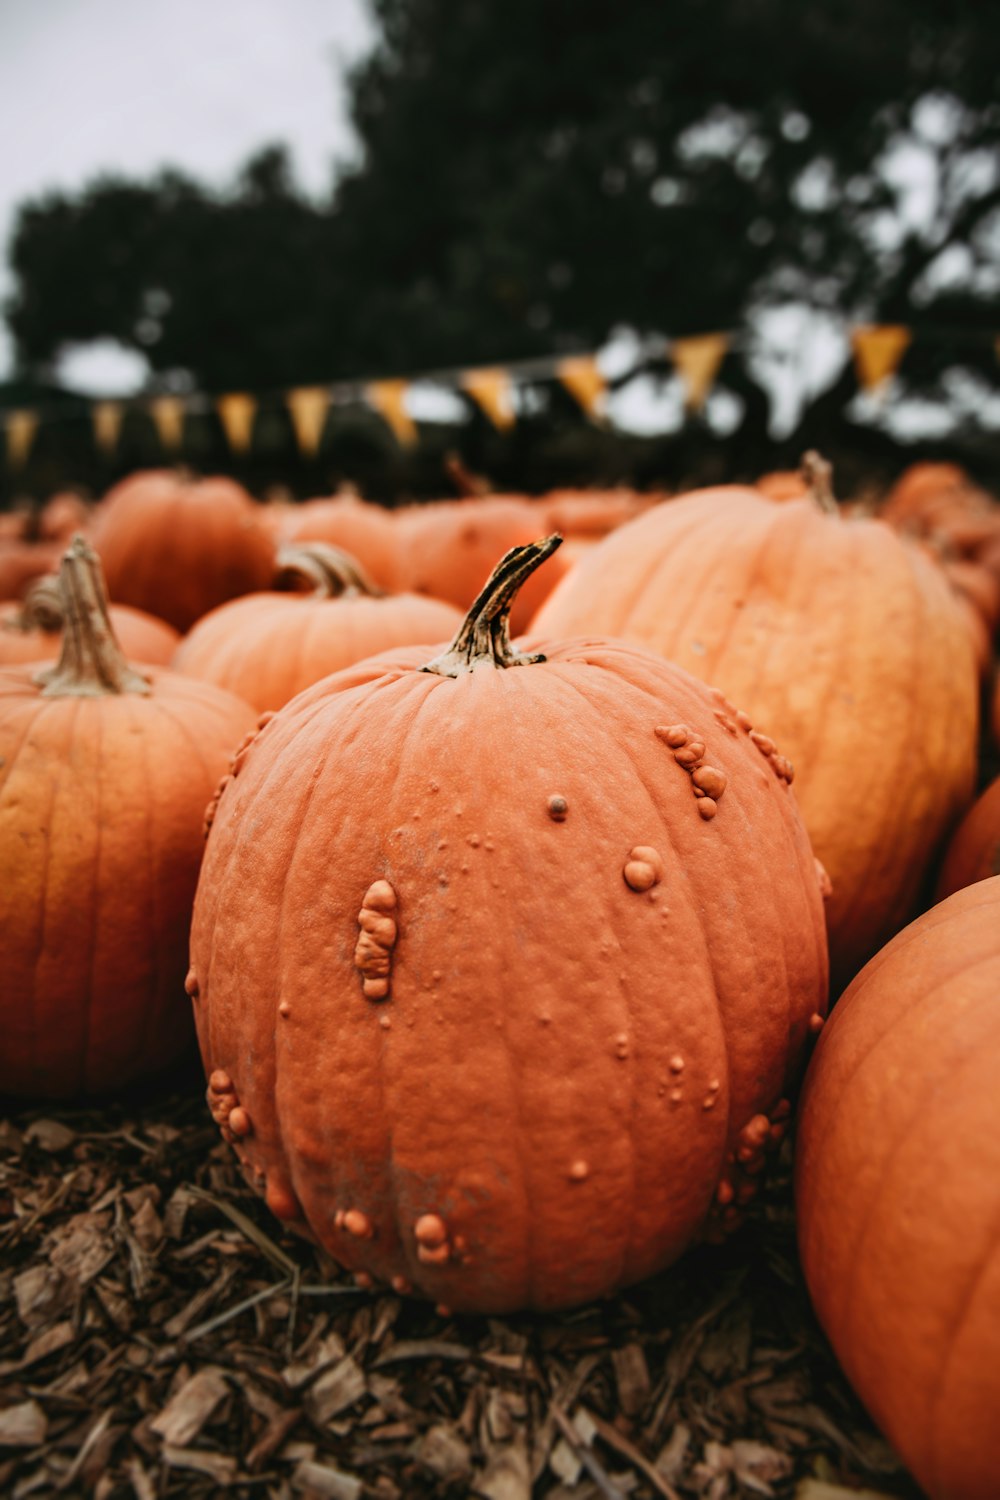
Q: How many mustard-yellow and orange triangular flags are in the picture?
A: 10